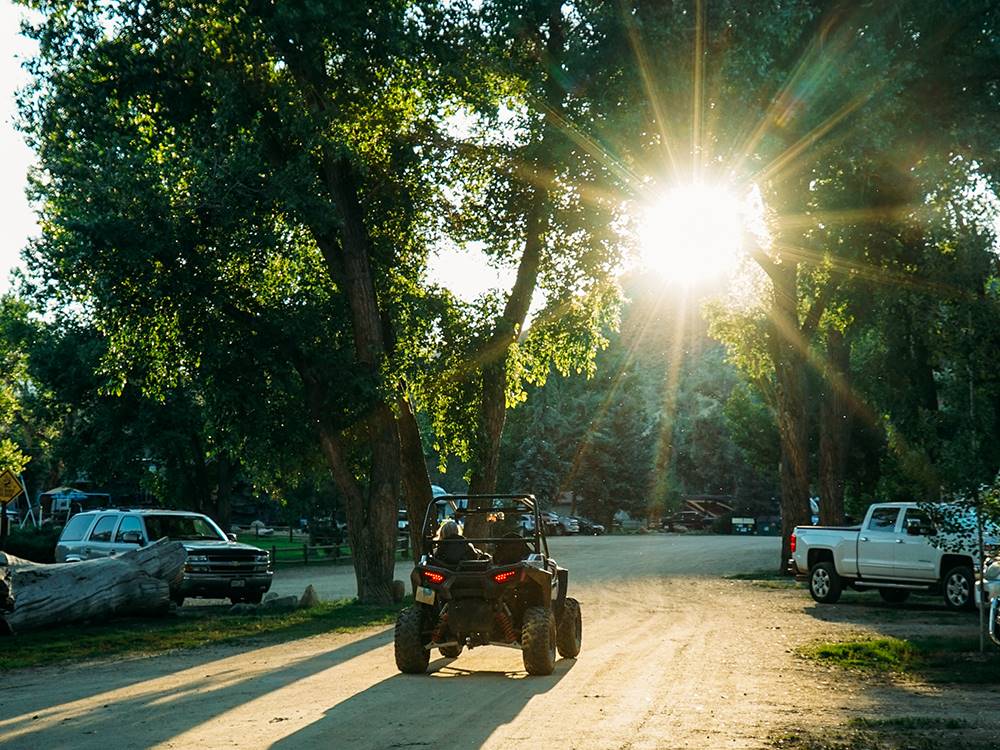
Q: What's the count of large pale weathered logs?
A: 1